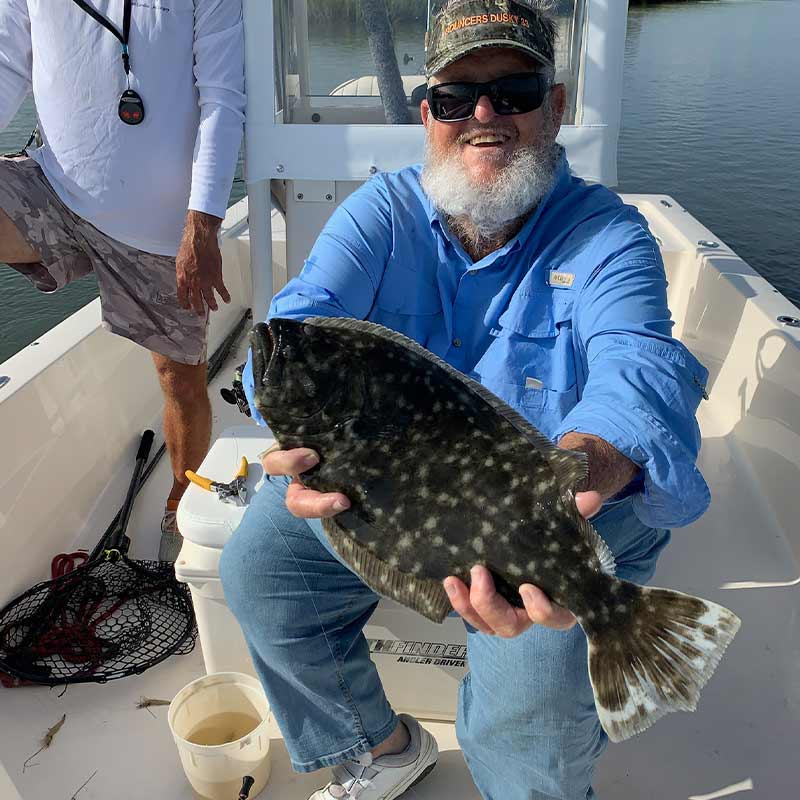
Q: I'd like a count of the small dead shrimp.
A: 2